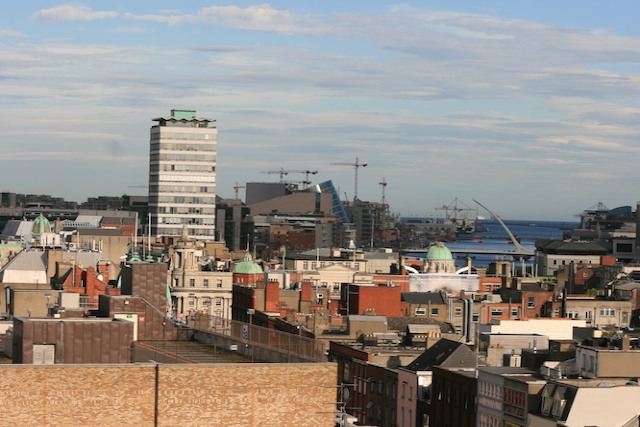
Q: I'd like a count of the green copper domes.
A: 3